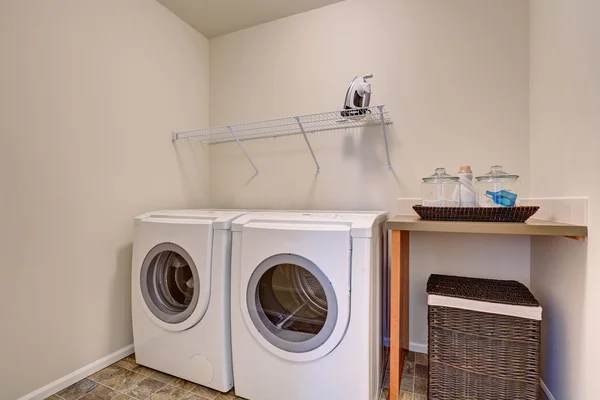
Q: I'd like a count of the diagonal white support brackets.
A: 3